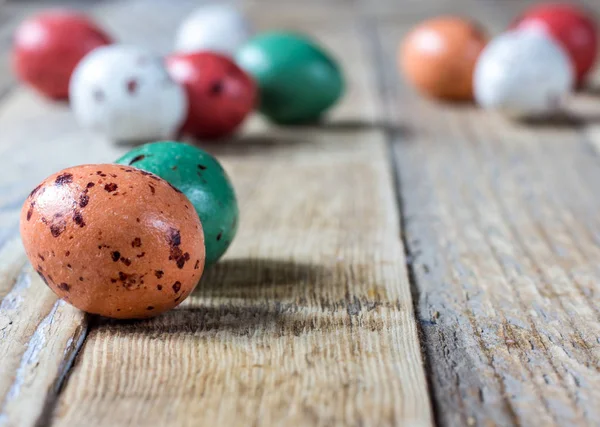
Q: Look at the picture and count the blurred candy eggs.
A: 8